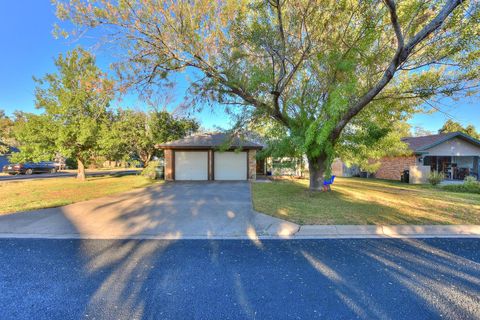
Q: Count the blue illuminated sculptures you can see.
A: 0